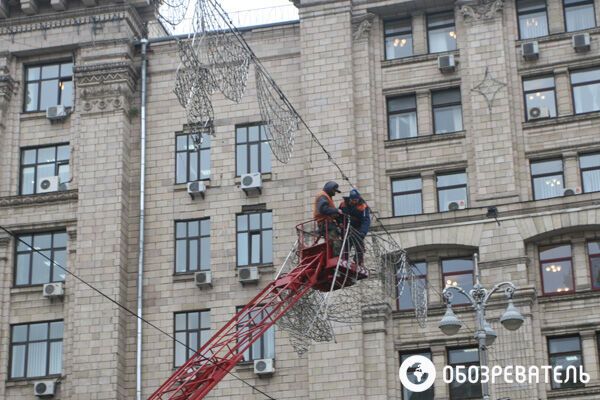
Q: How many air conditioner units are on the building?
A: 15